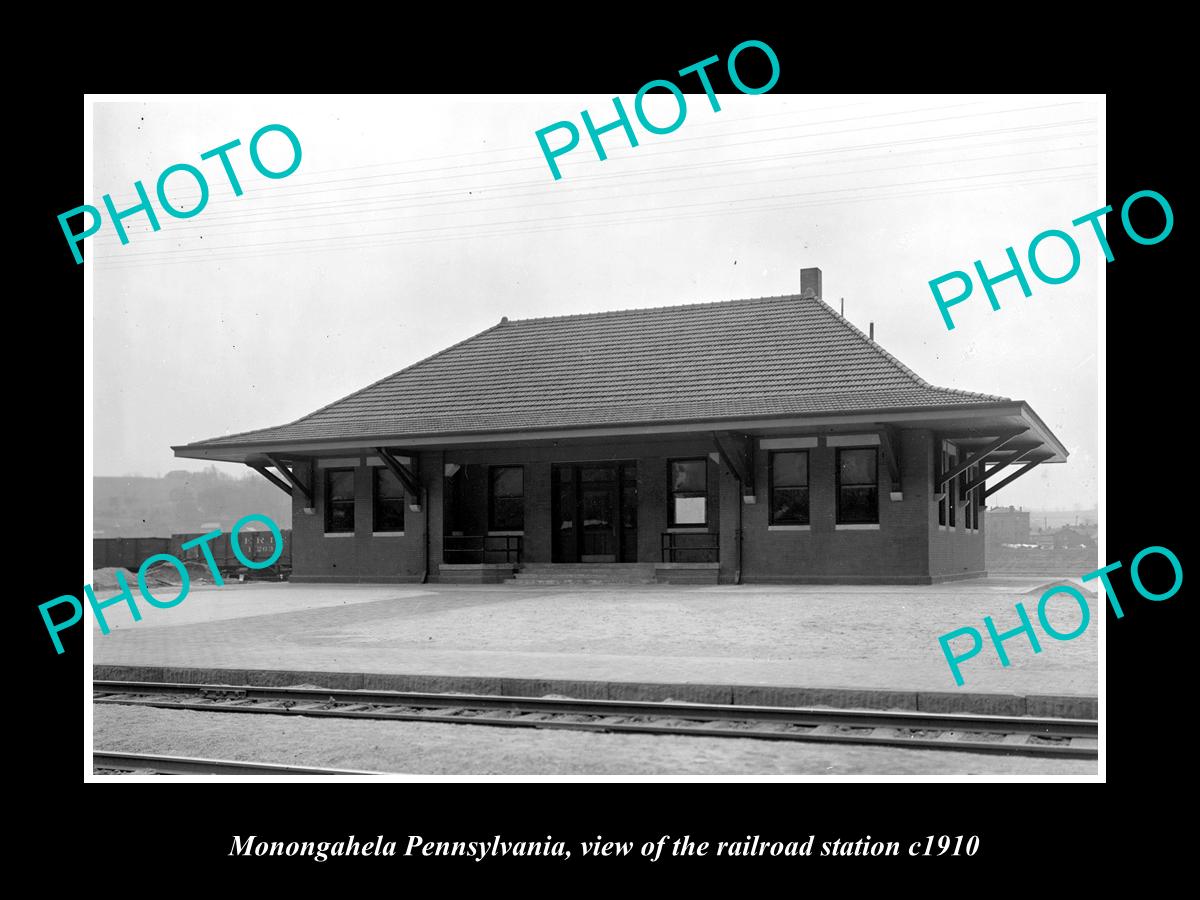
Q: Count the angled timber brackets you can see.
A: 8